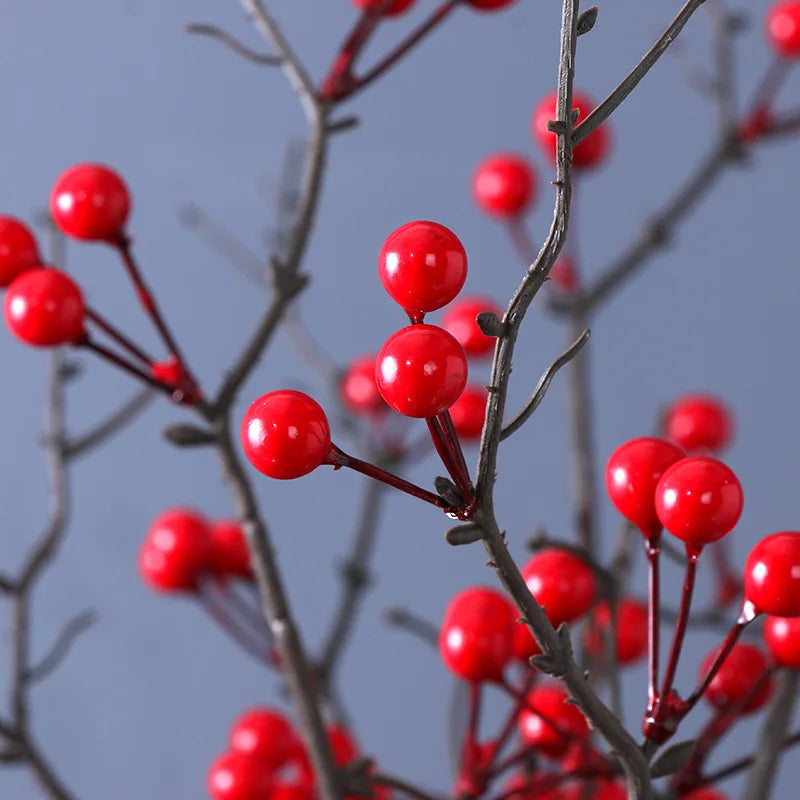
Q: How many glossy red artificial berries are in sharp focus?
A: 6